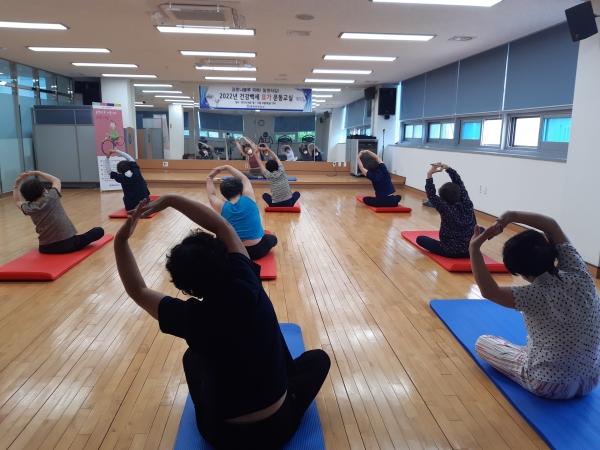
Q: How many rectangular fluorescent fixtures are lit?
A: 13